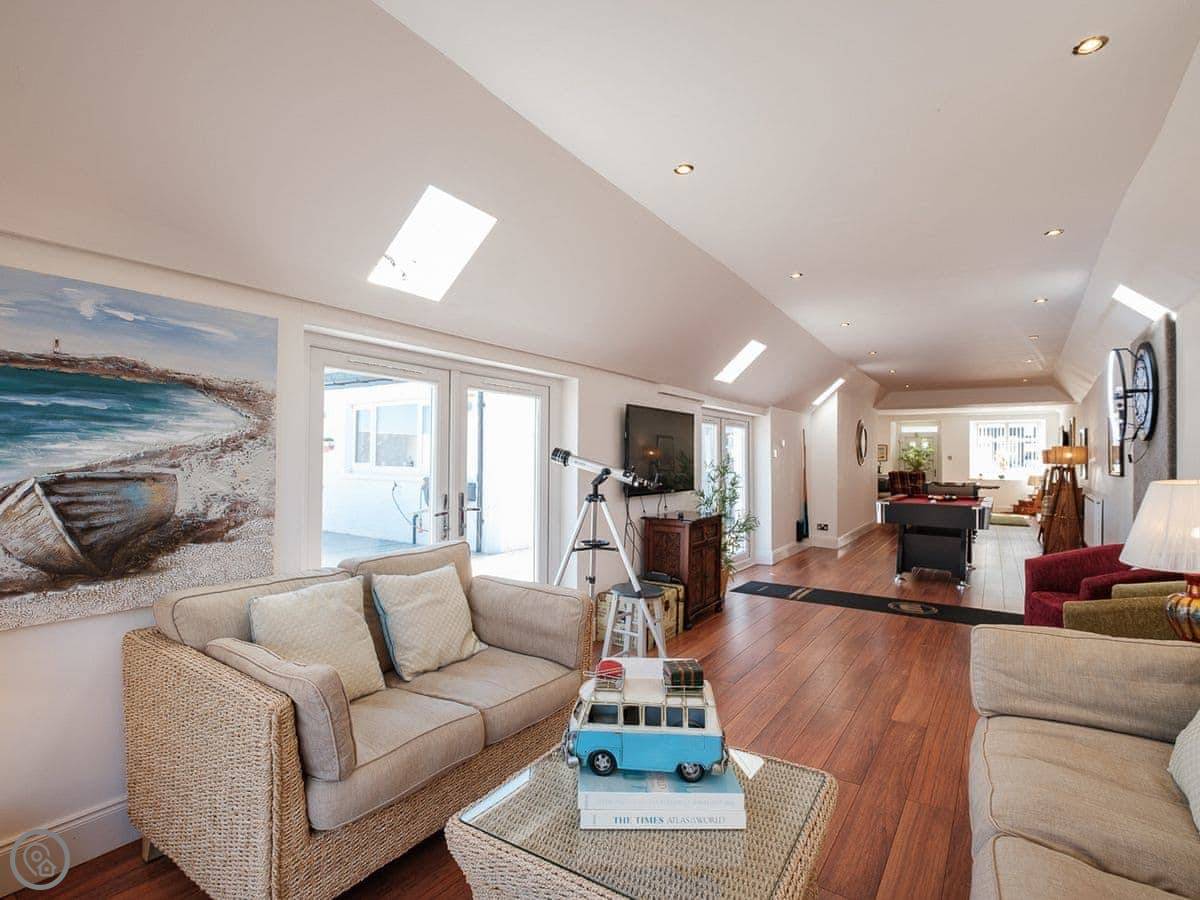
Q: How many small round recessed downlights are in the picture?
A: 12